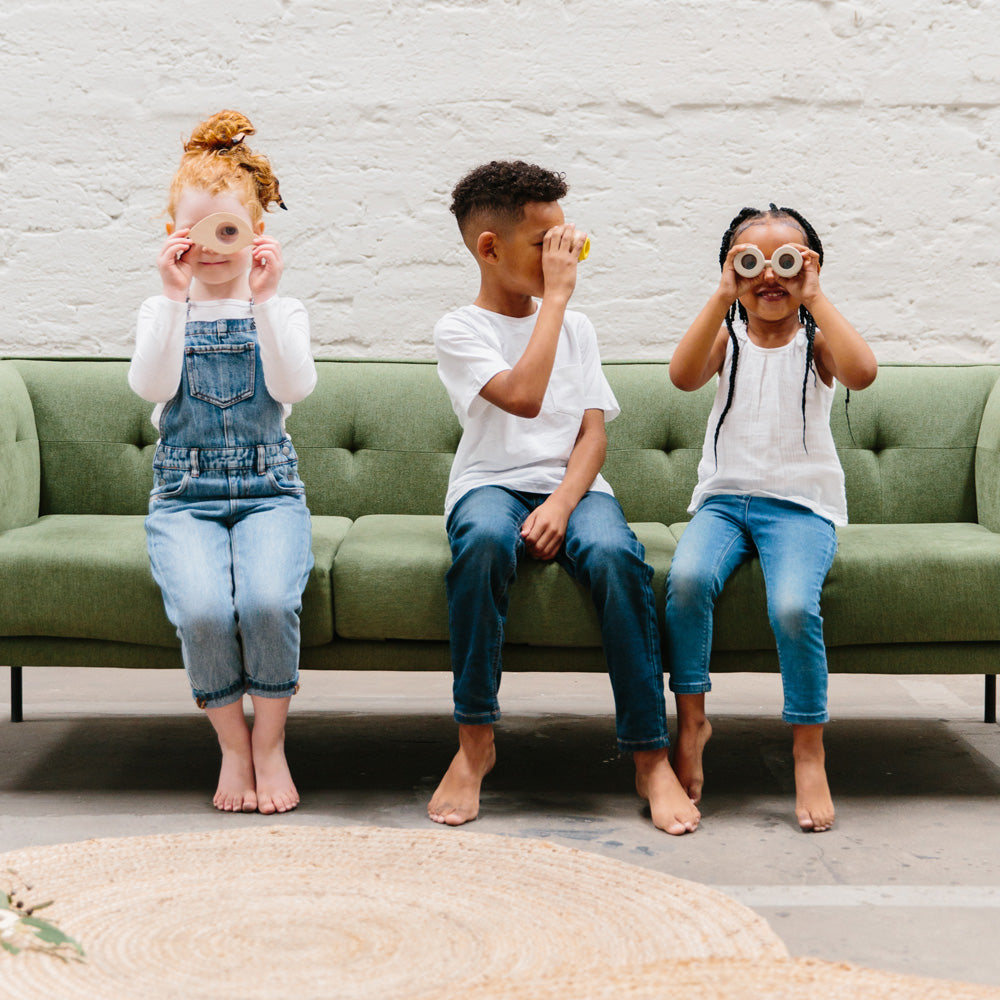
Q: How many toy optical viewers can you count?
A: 3